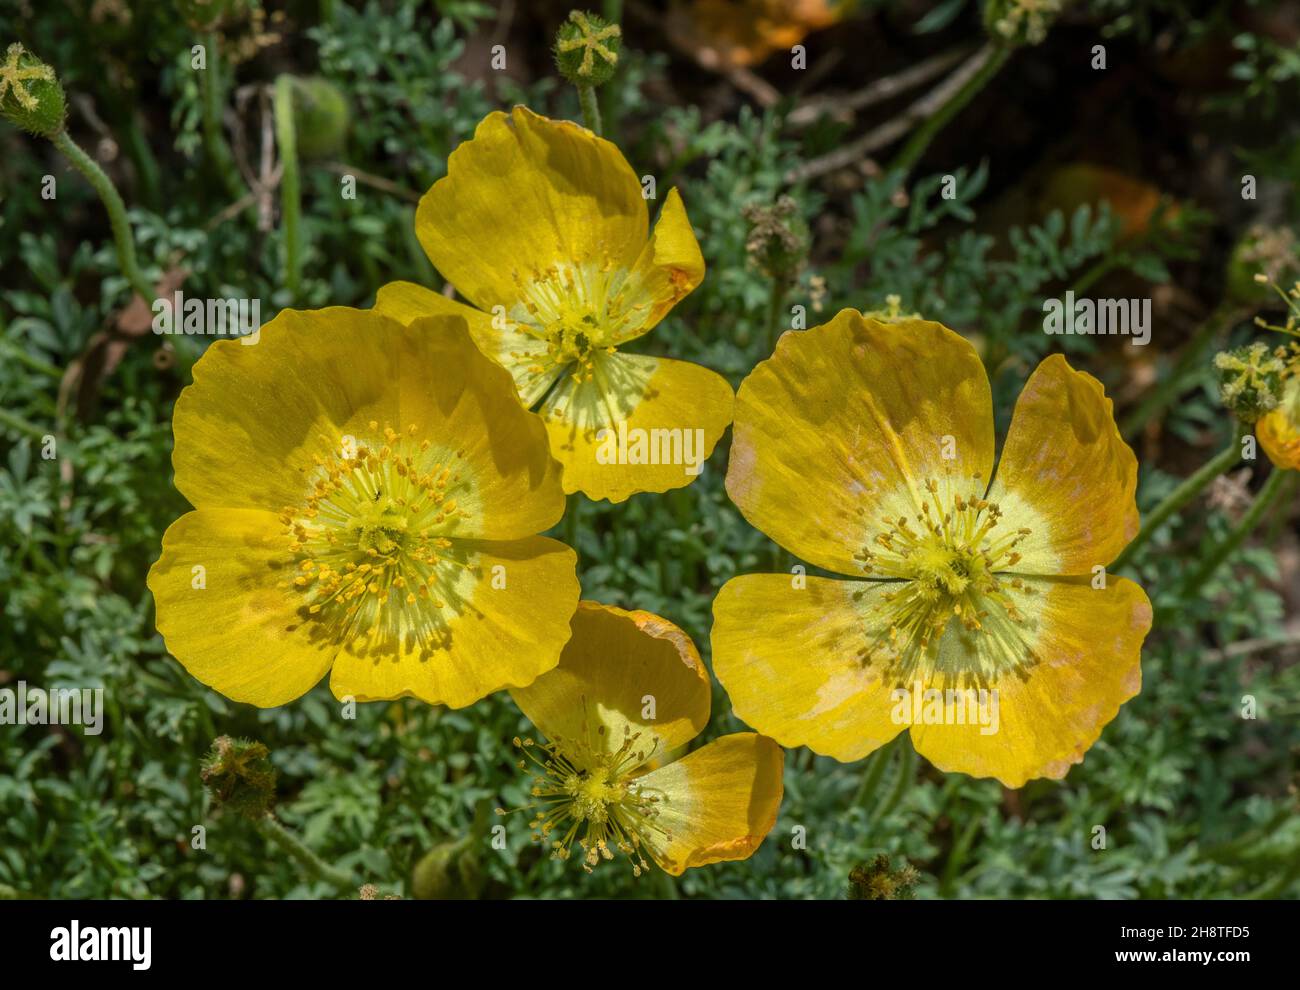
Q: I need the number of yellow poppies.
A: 4